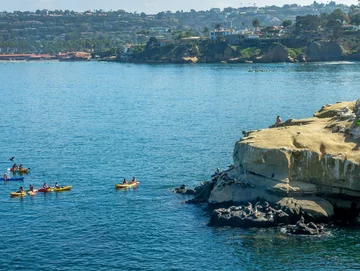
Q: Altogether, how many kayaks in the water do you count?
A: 5